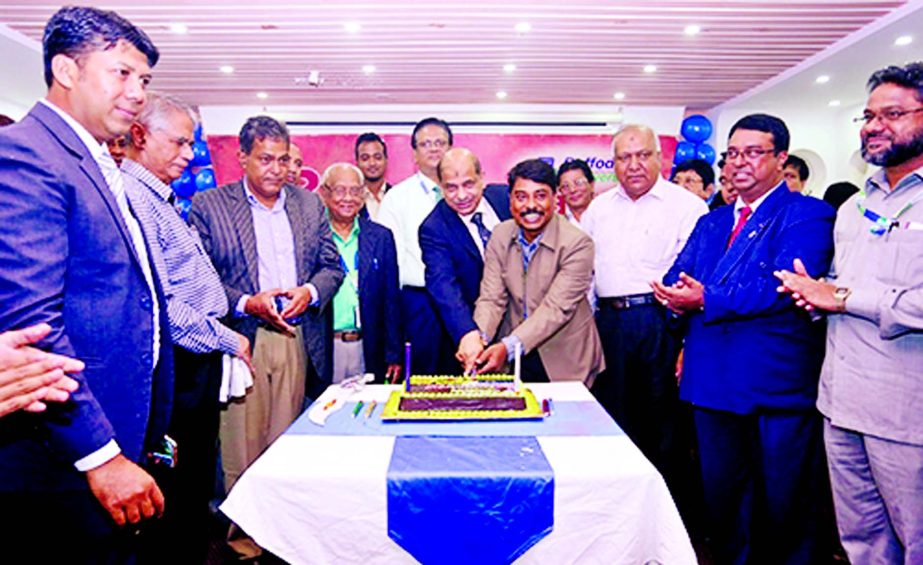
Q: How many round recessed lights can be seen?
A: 14